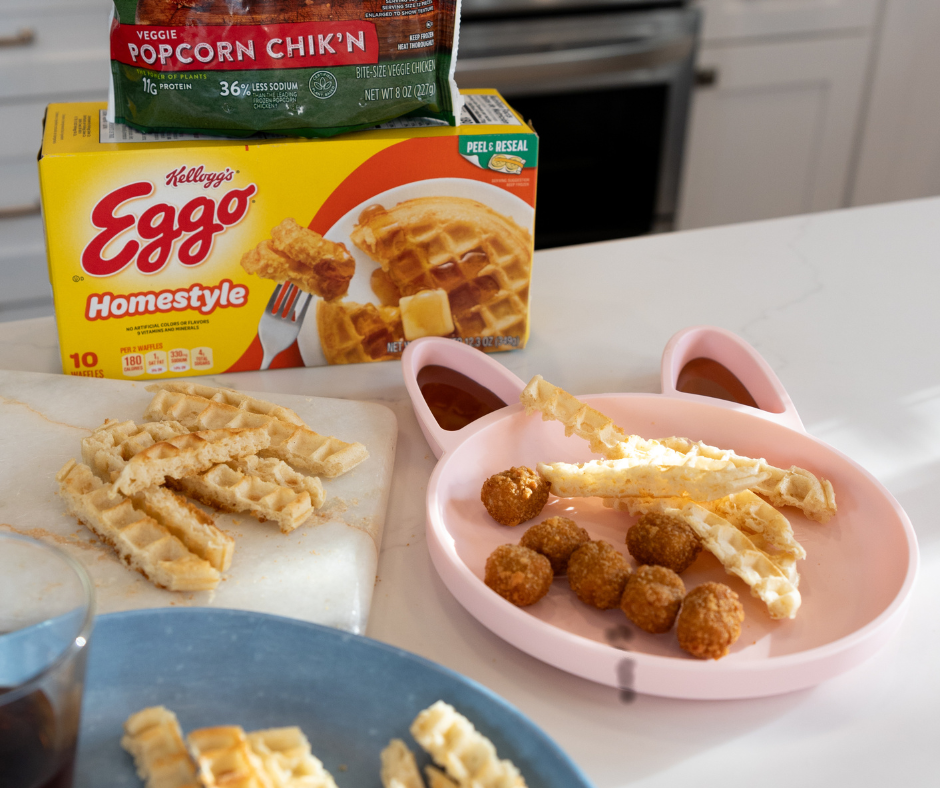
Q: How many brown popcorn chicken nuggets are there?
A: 7